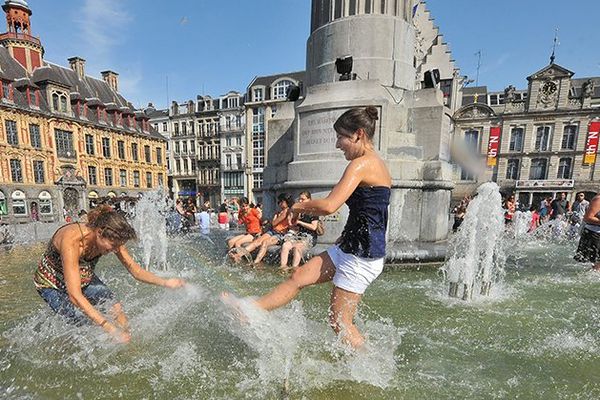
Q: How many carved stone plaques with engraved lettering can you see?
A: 1